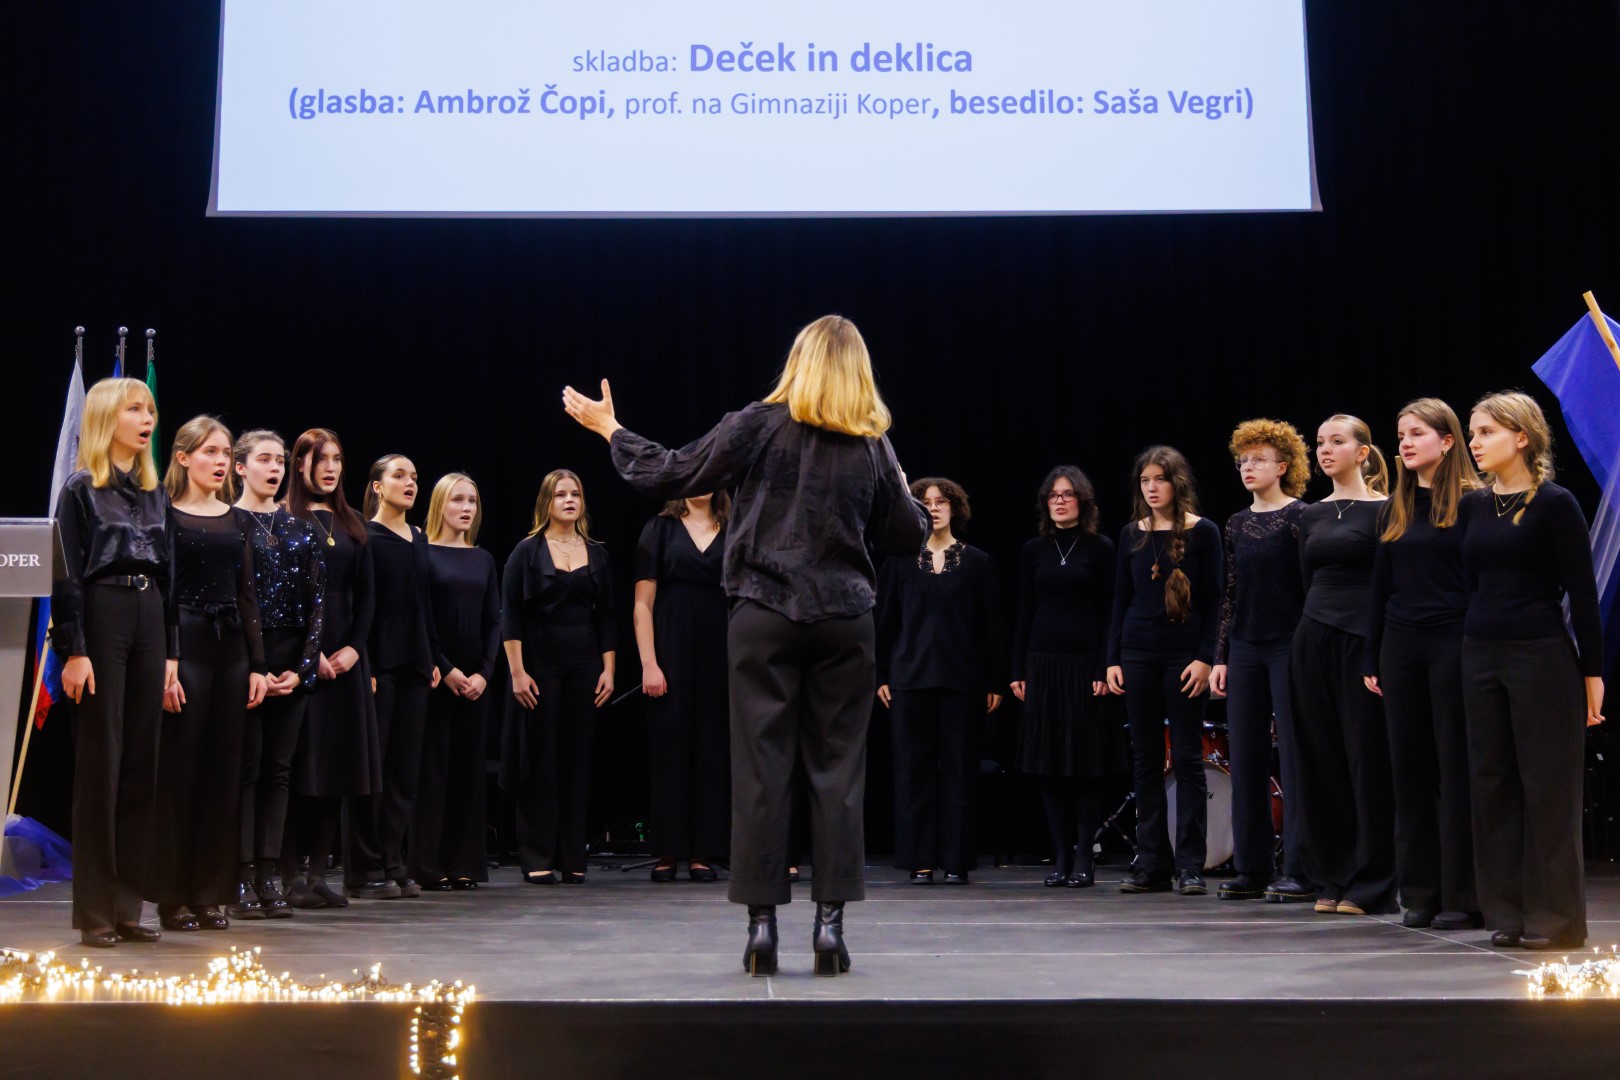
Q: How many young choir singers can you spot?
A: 15